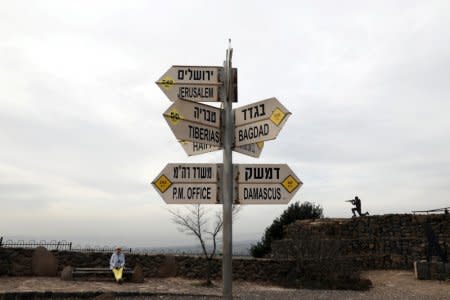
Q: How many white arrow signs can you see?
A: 7